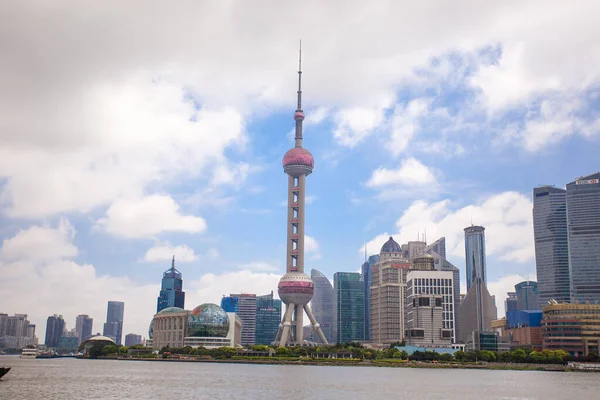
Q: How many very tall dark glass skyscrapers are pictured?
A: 2